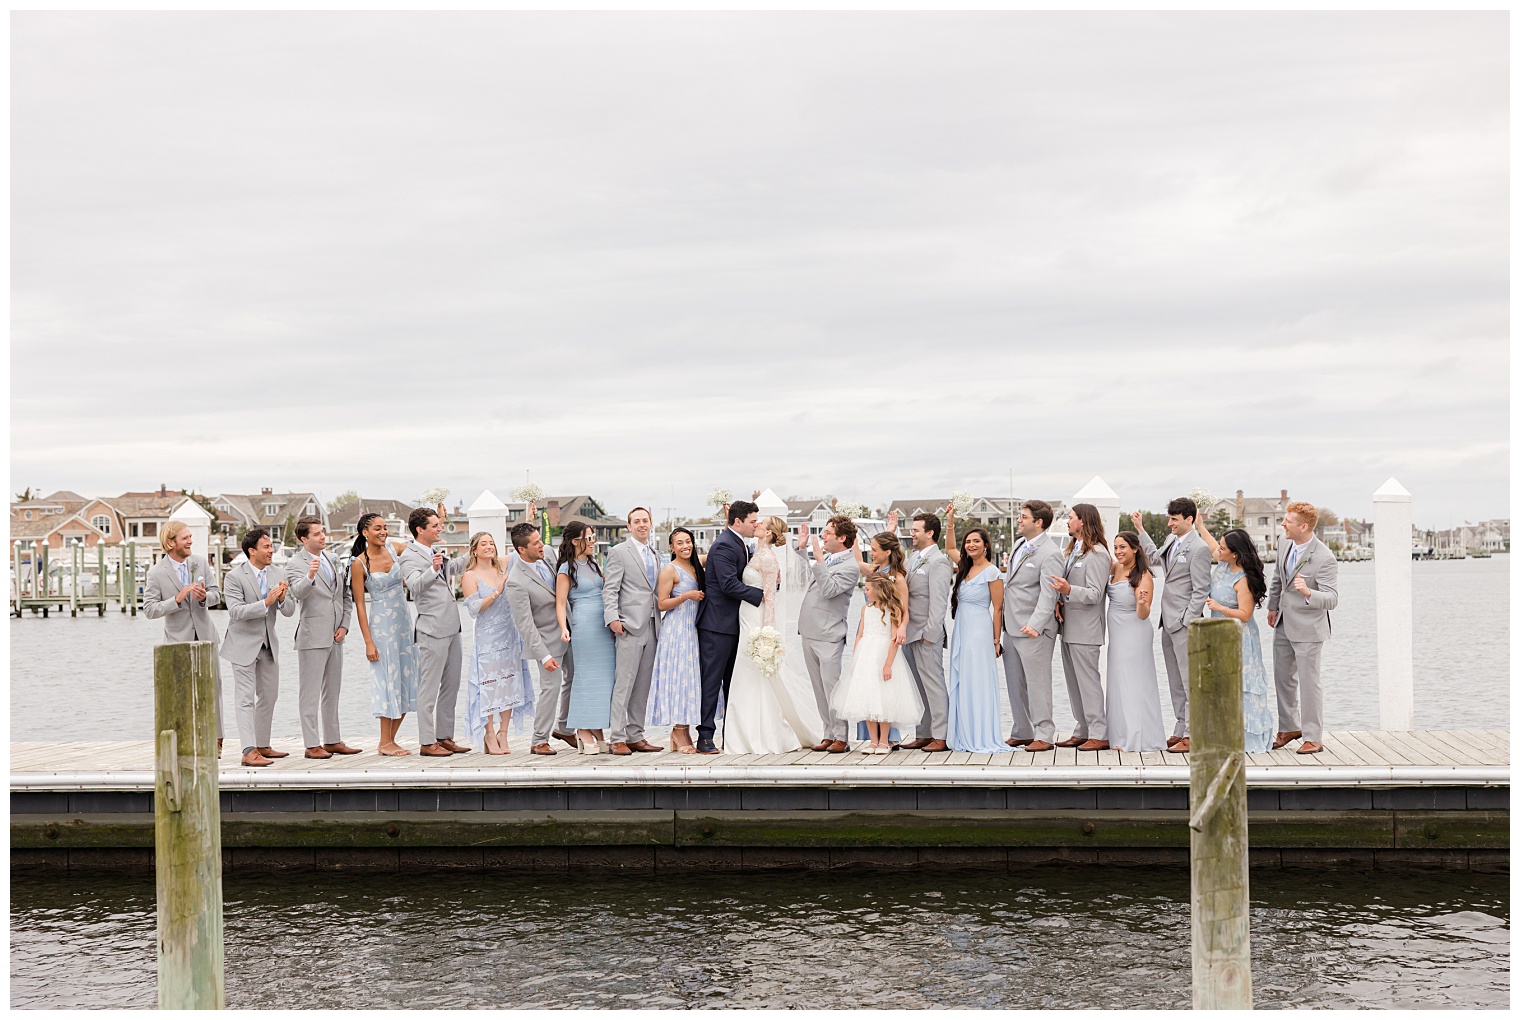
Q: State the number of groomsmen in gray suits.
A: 12